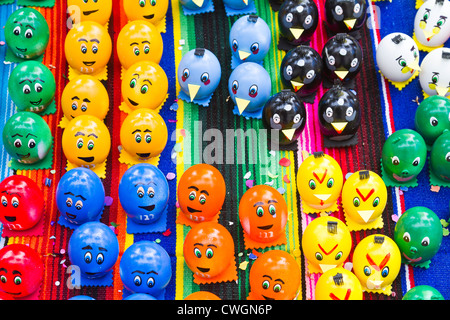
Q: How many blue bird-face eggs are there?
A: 5